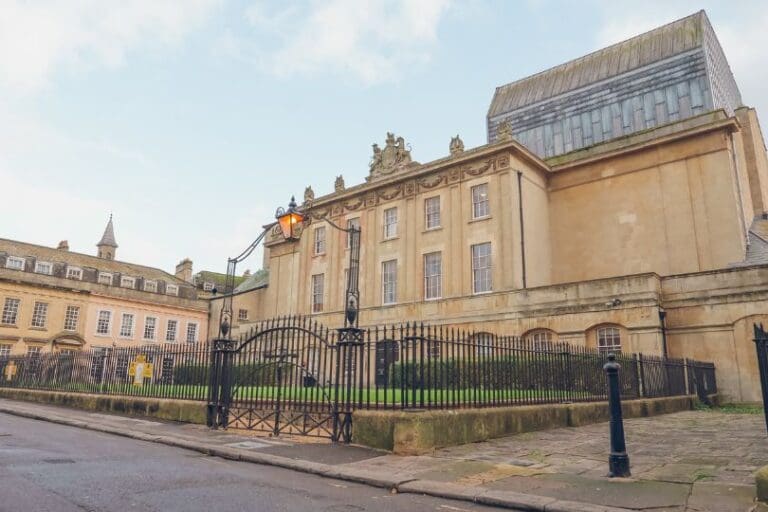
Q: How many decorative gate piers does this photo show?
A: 2